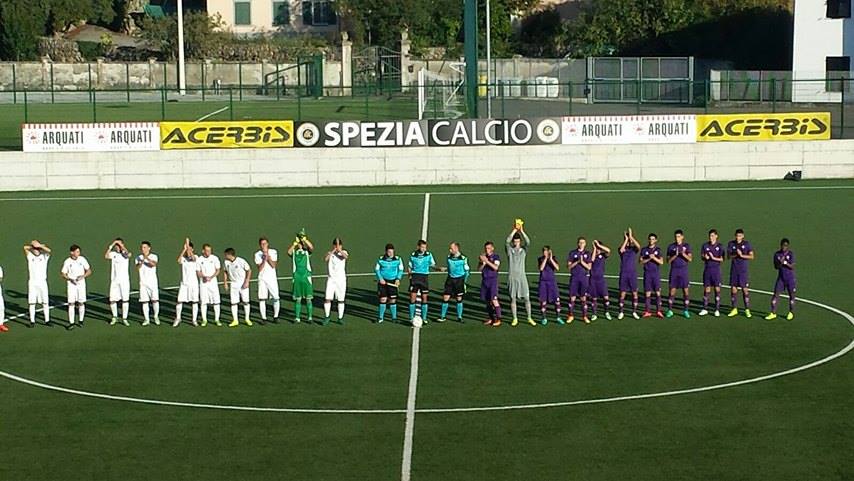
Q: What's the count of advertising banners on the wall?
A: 5